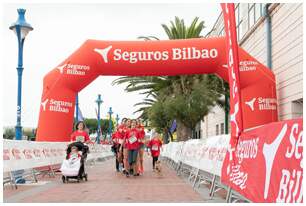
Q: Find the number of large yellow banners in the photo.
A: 0